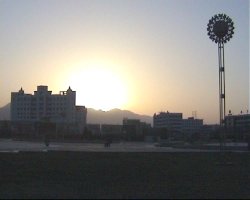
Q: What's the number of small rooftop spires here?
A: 2